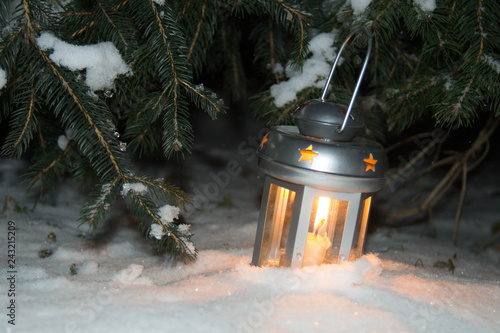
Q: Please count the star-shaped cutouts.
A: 3